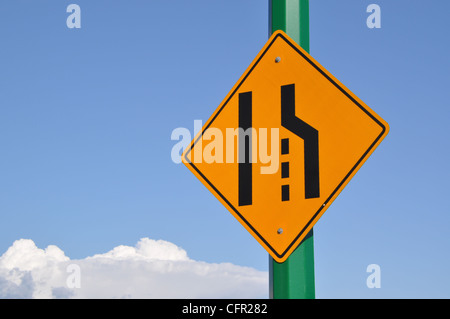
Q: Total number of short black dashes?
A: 3